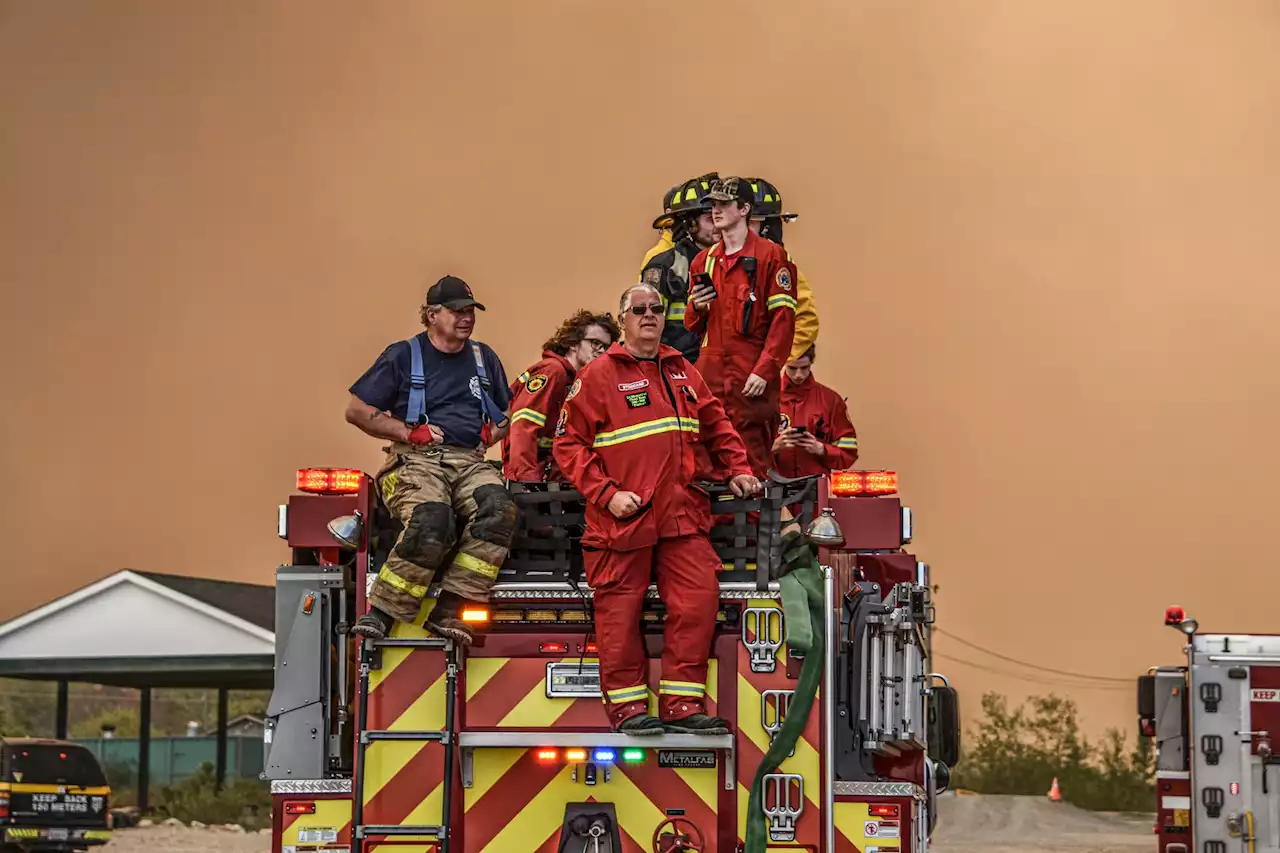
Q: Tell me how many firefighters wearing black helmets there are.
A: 2